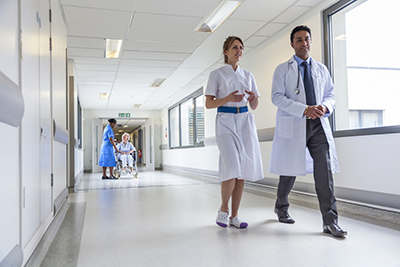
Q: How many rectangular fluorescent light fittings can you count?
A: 5